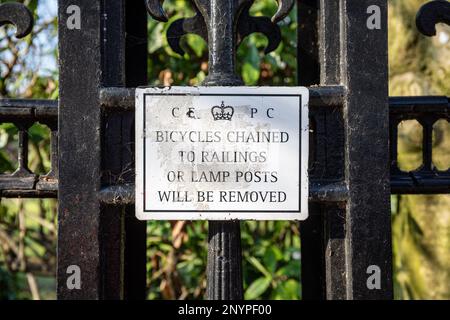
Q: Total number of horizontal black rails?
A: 2